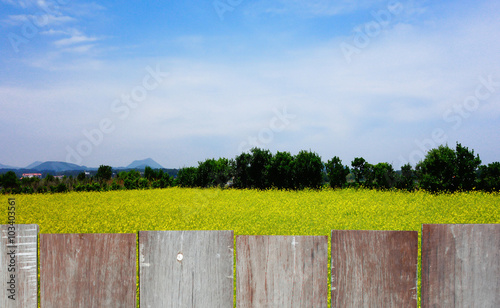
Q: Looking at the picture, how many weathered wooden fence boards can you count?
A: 6